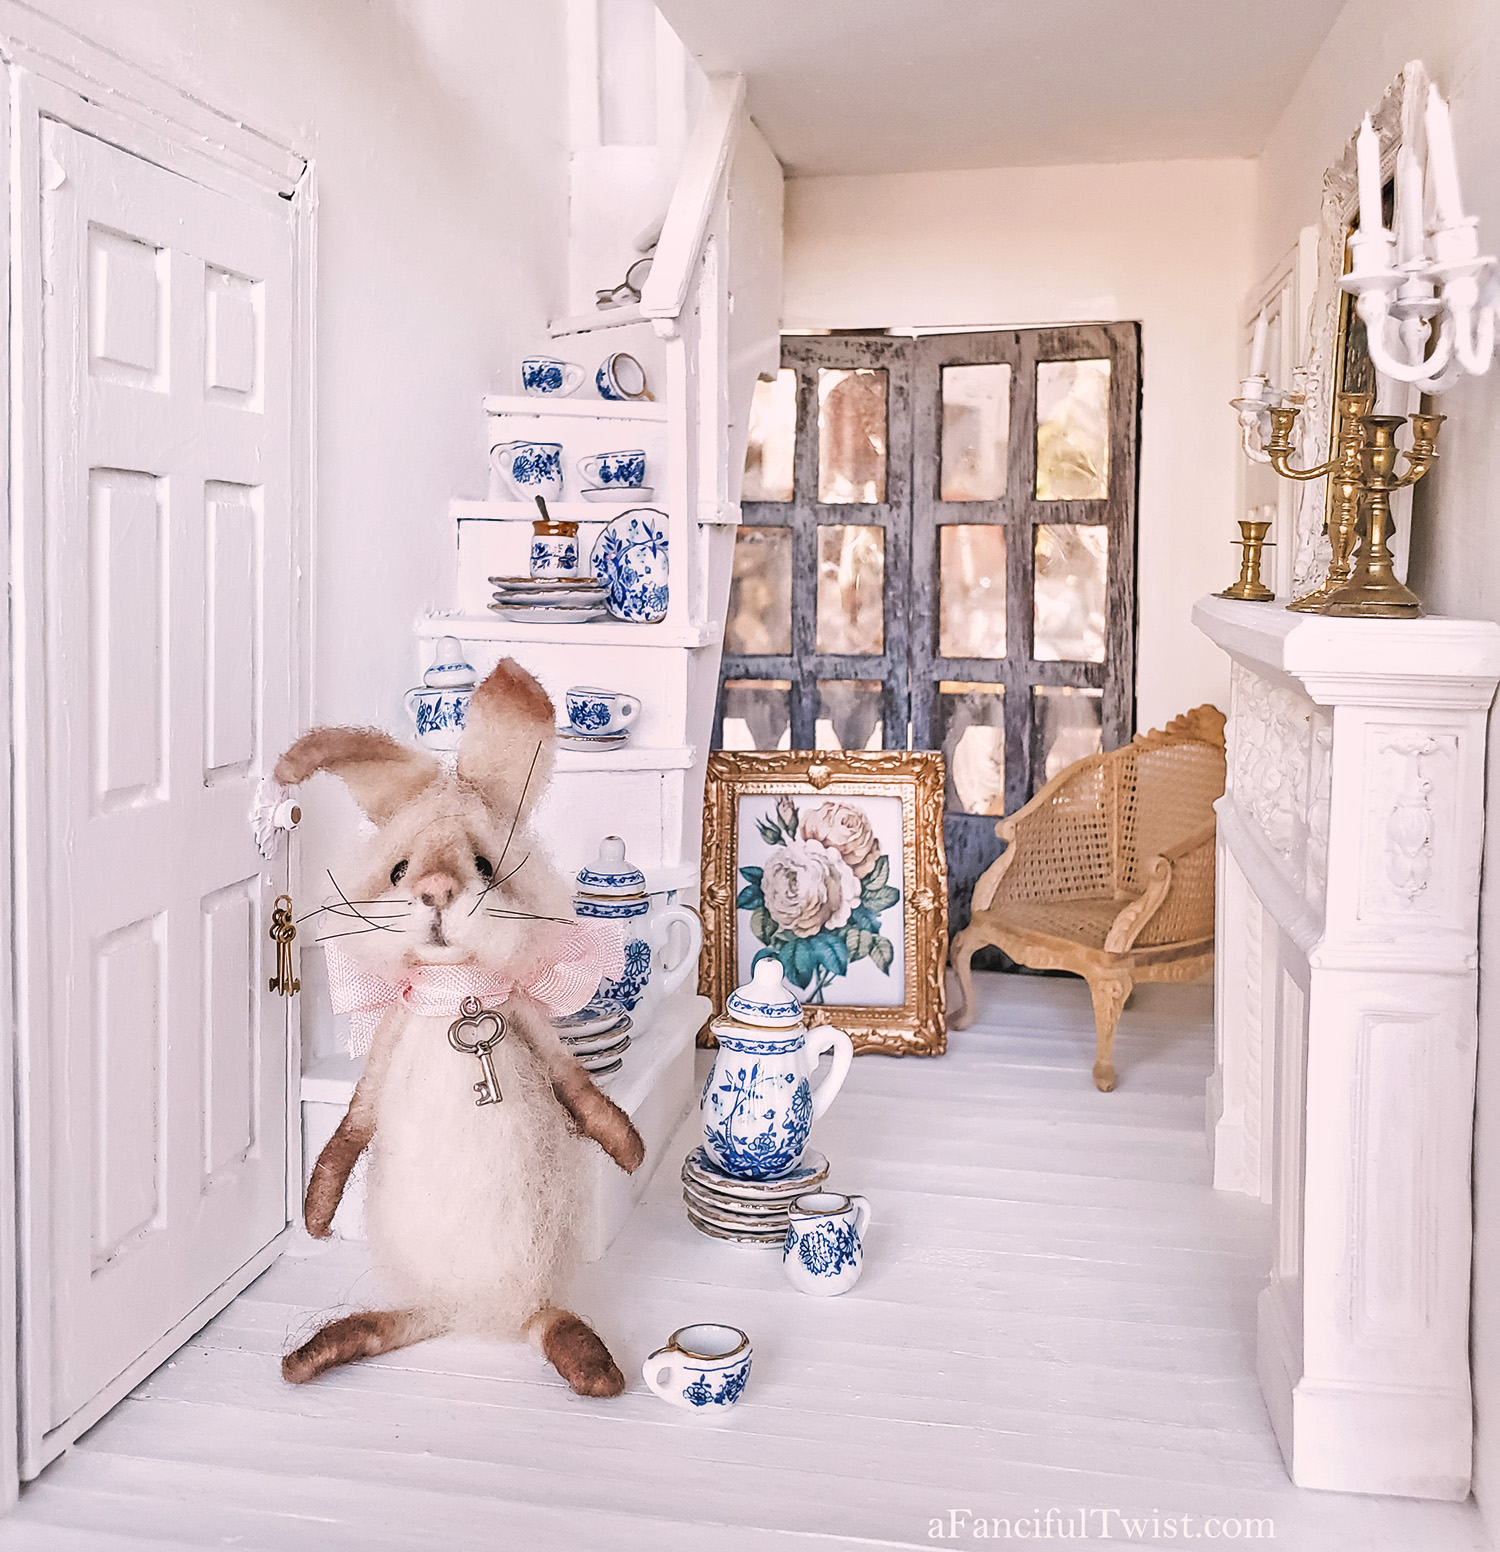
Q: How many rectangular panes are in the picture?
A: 12